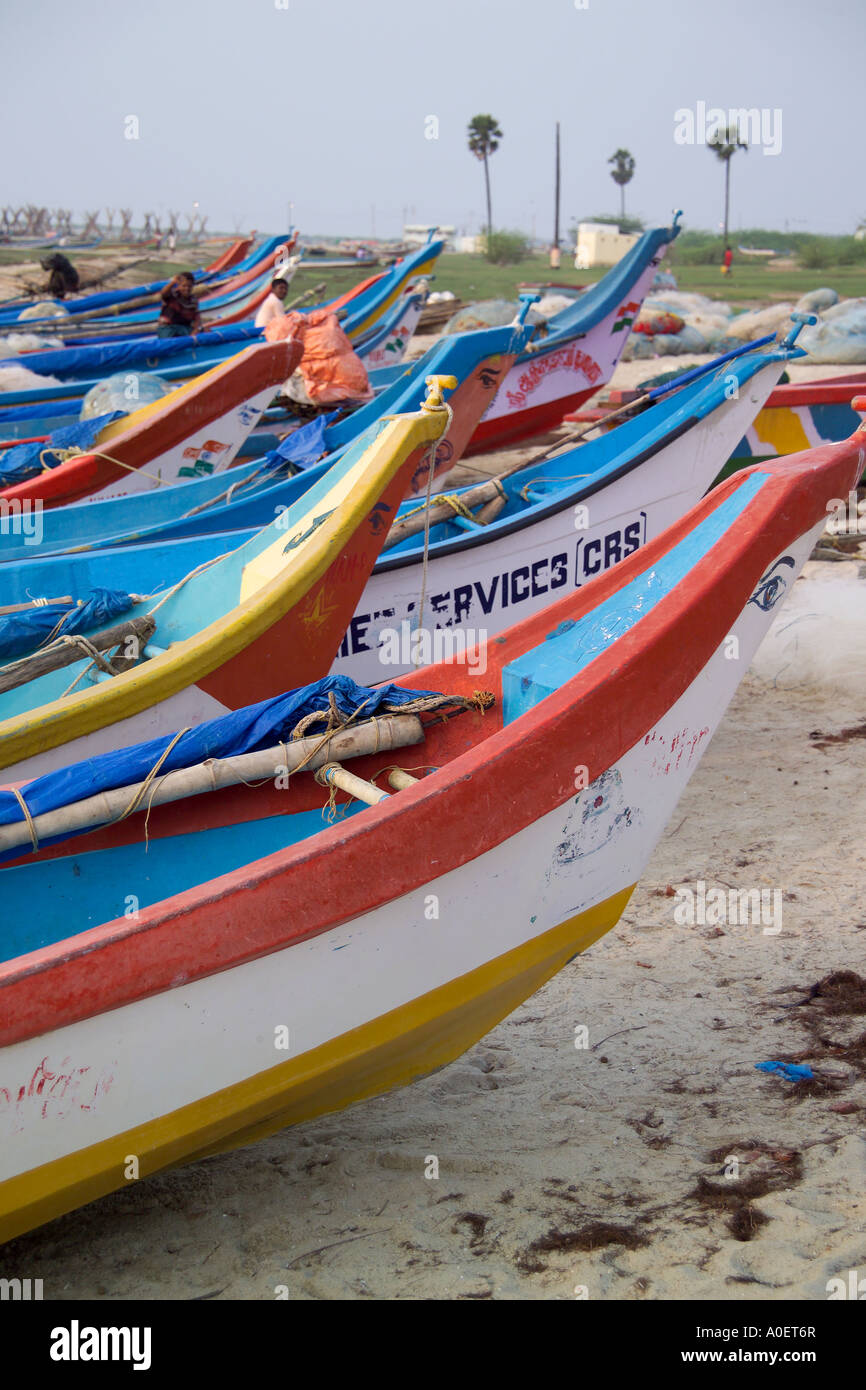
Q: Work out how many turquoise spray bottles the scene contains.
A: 0